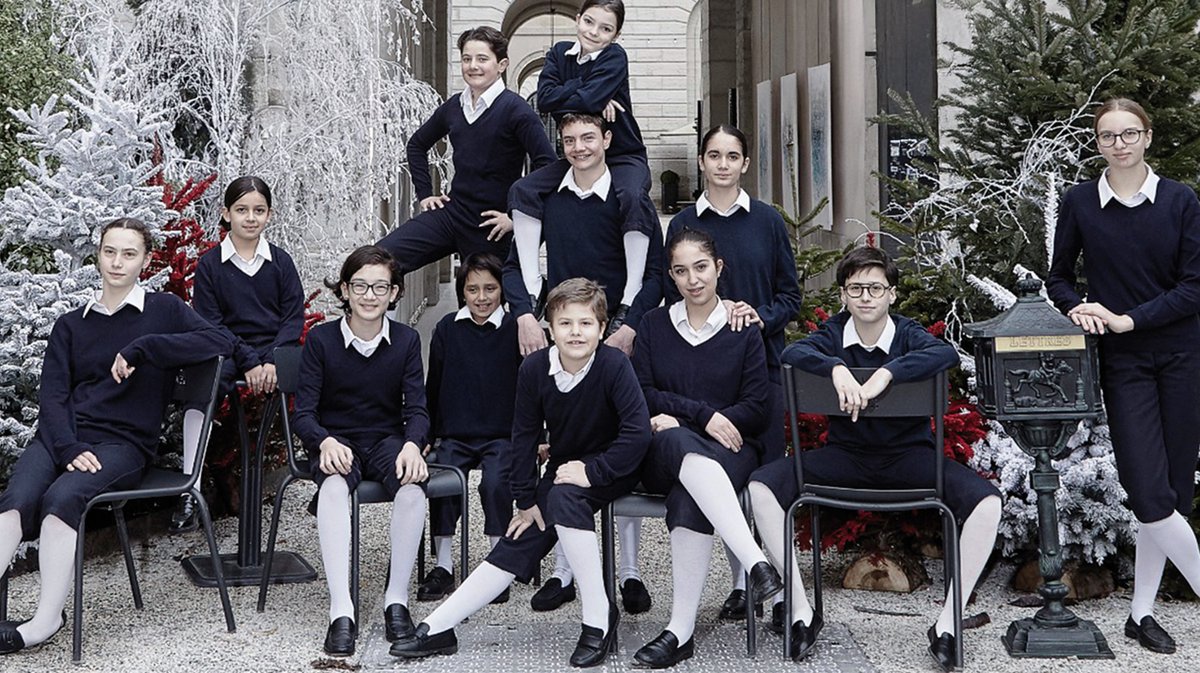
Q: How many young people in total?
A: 12